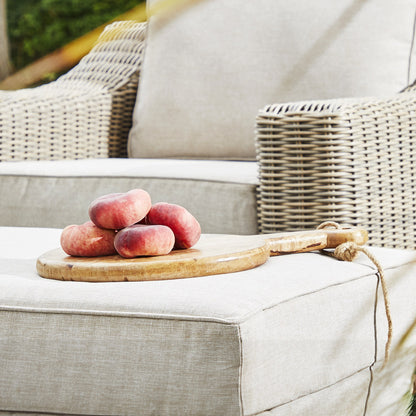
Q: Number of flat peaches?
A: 4